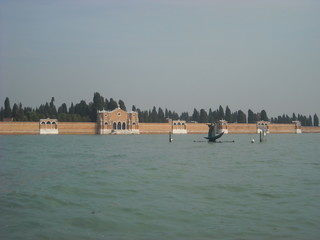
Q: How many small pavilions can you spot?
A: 5